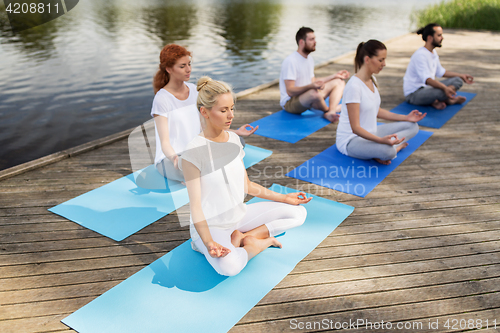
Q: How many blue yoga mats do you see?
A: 5